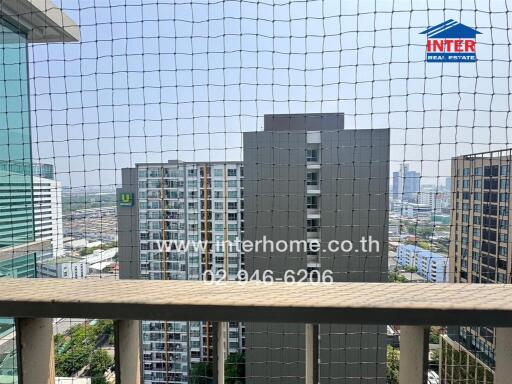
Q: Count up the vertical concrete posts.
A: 6